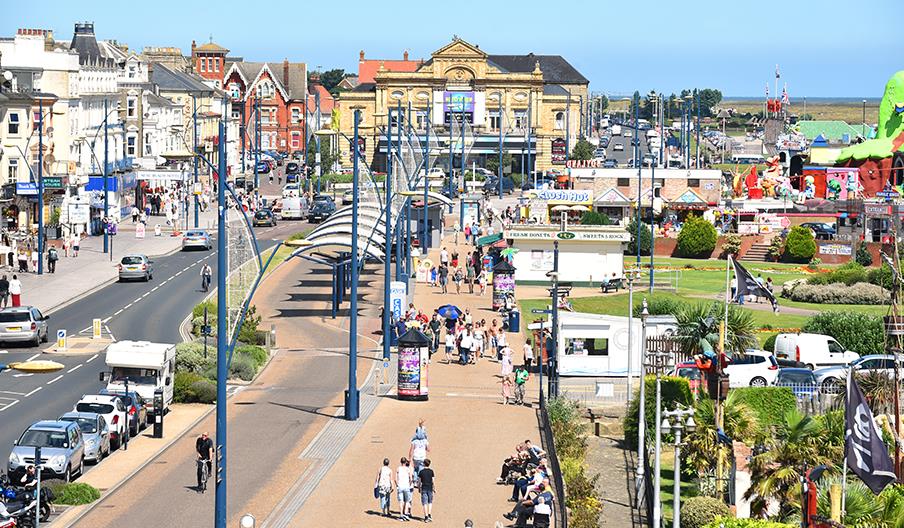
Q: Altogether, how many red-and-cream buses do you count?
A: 0